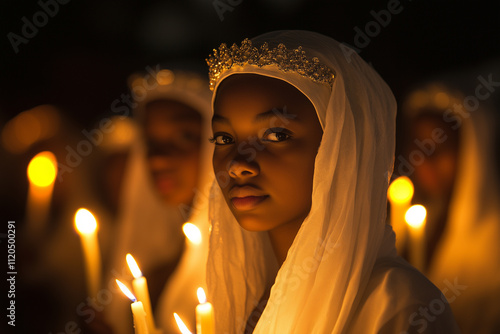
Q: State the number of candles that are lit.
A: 9